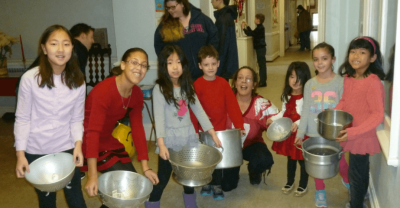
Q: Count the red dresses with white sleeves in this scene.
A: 1